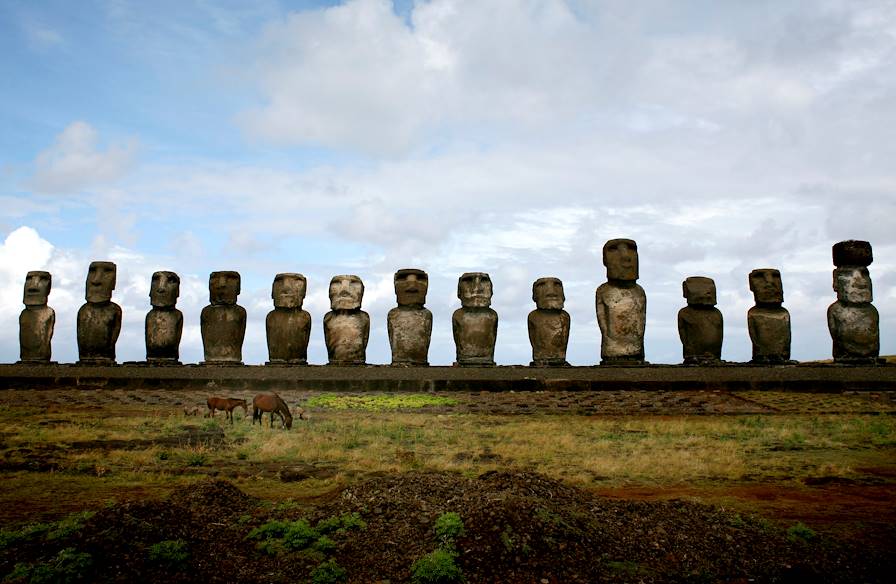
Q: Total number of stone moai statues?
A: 13